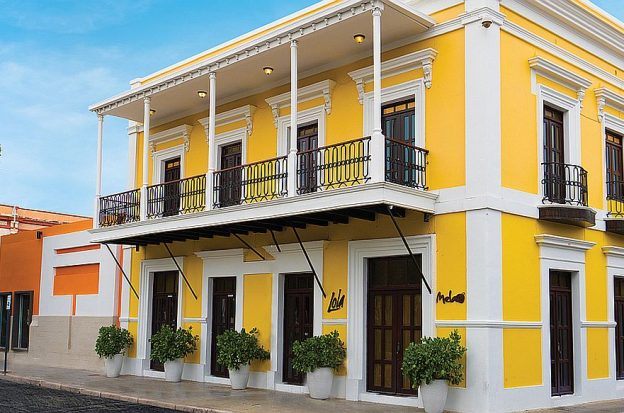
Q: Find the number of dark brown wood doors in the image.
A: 12